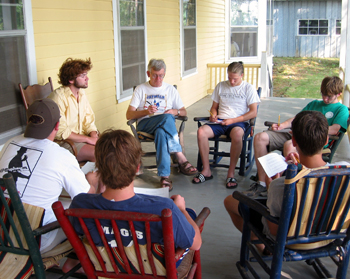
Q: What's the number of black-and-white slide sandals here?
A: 2